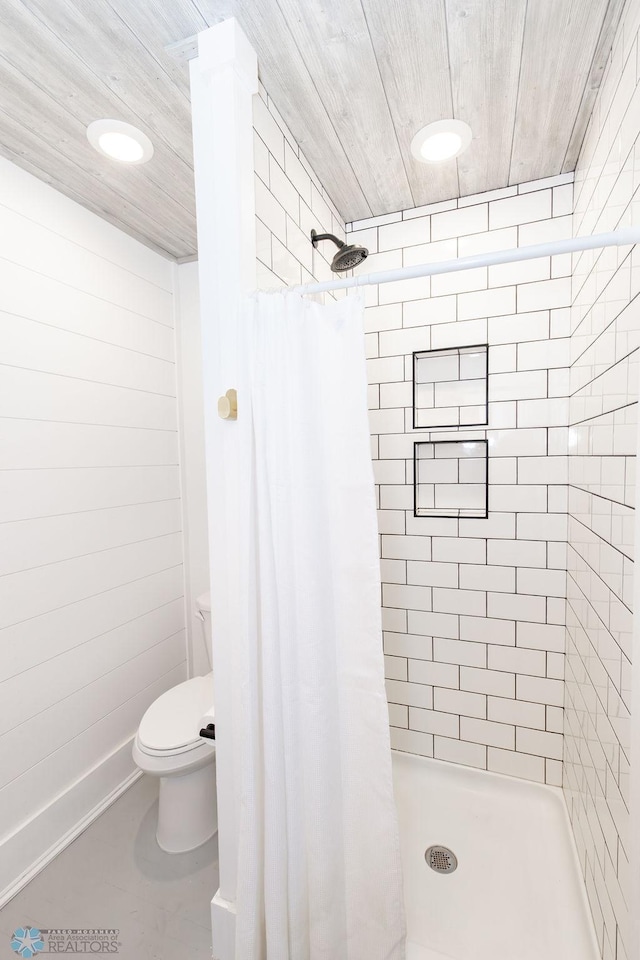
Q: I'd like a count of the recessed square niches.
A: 2